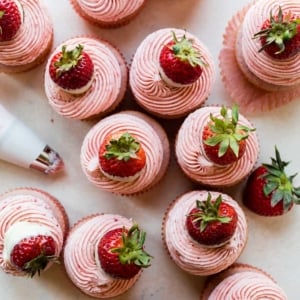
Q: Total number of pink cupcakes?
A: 11